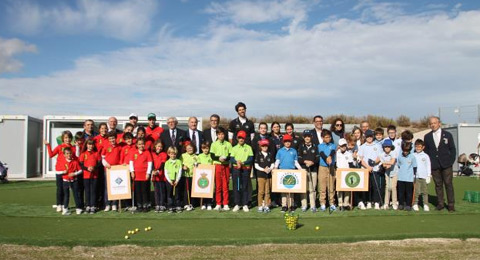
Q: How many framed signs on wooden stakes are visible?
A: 4